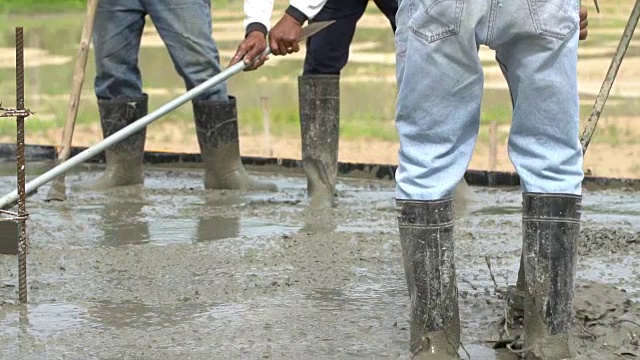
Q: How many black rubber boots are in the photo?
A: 5